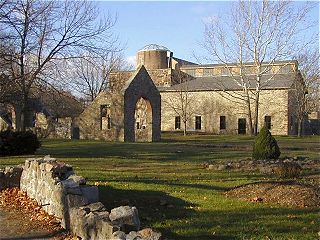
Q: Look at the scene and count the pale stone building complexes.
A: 1